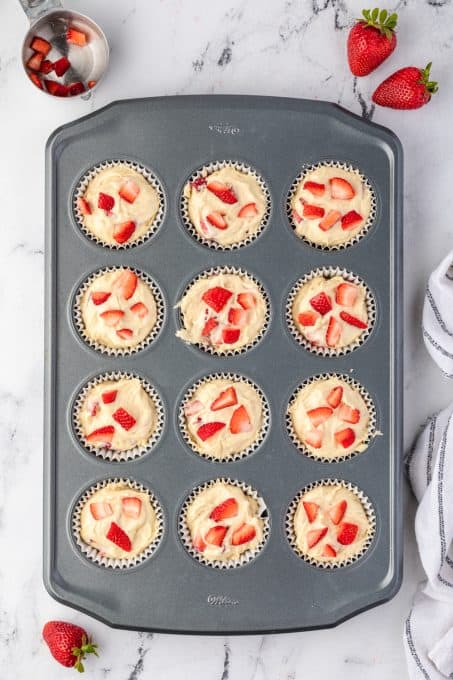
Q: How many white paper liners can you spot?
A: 12